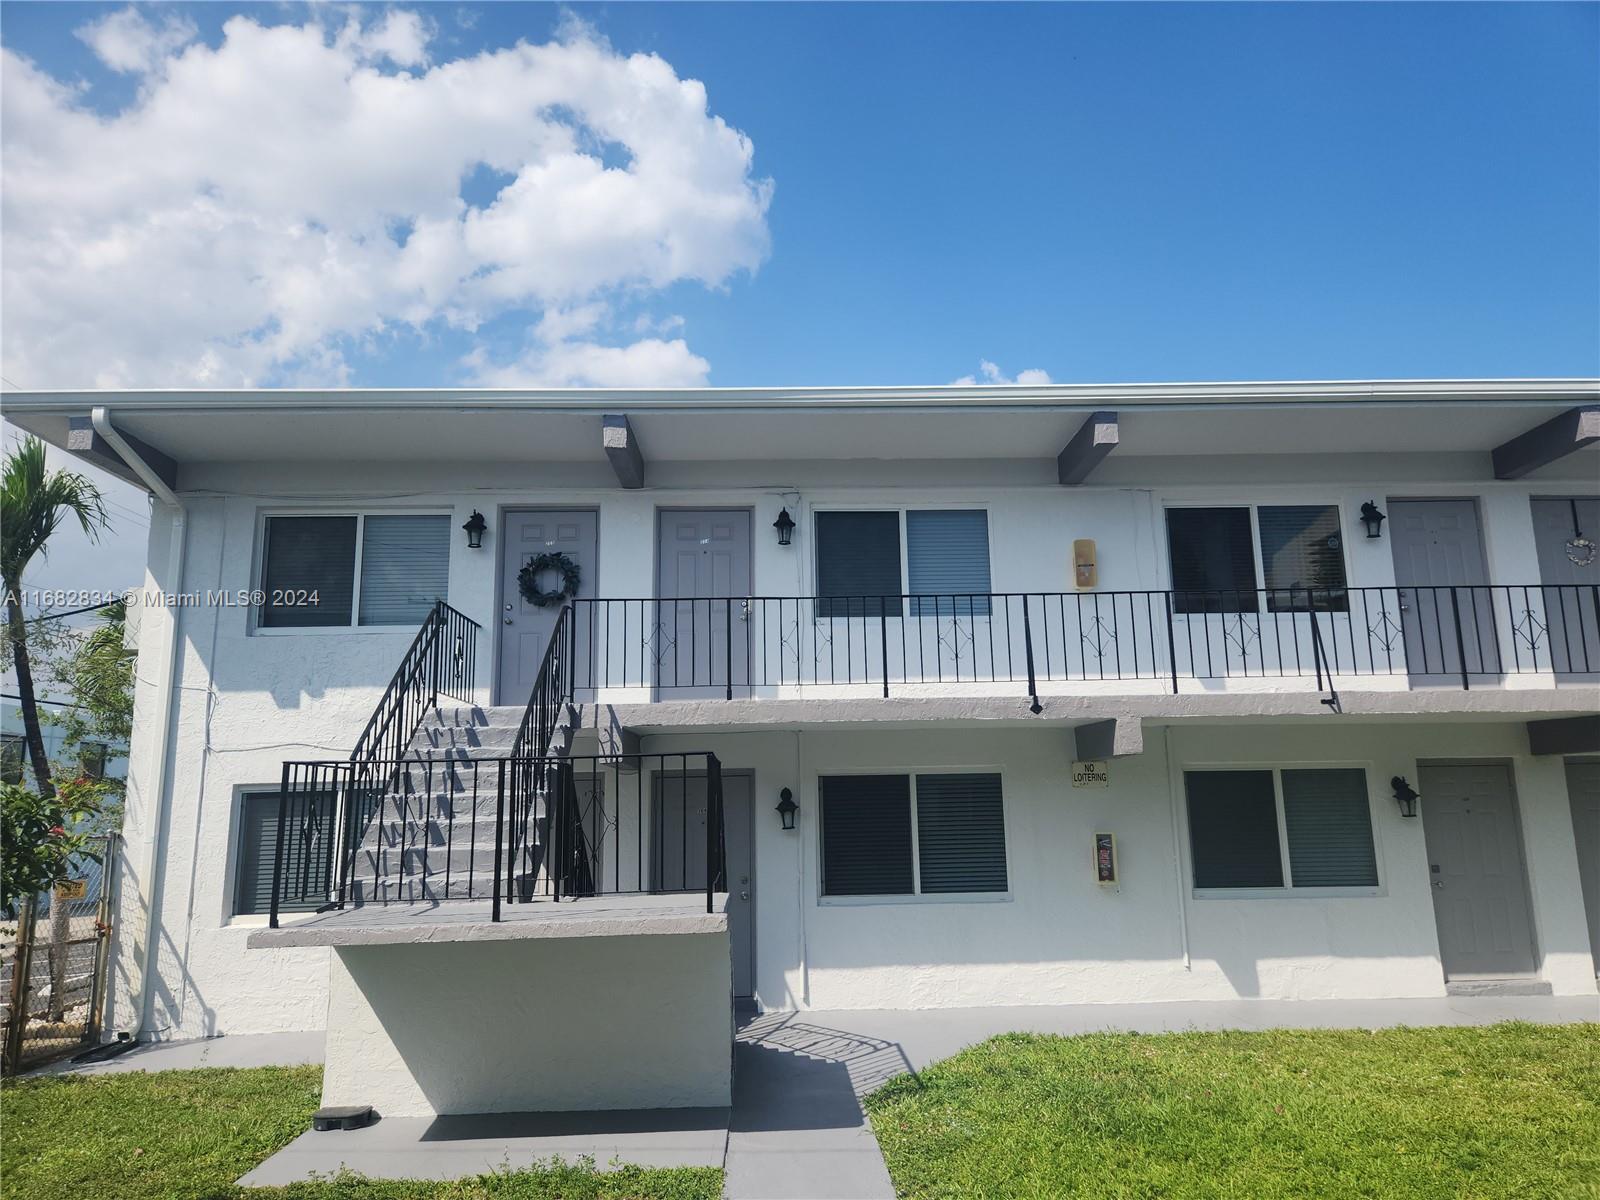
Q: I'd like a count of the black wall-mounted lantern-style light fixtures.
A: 5